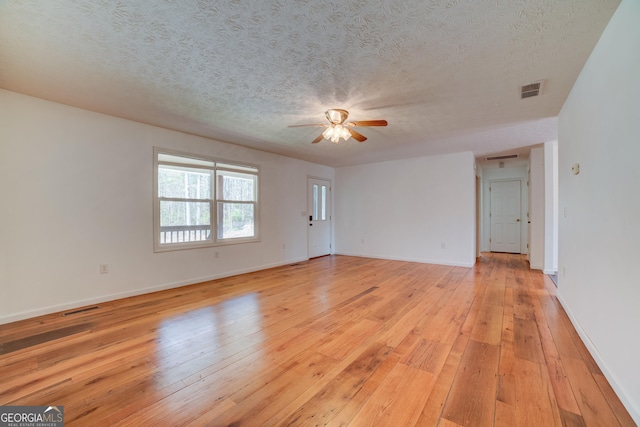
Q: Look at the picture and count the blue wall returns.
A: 0